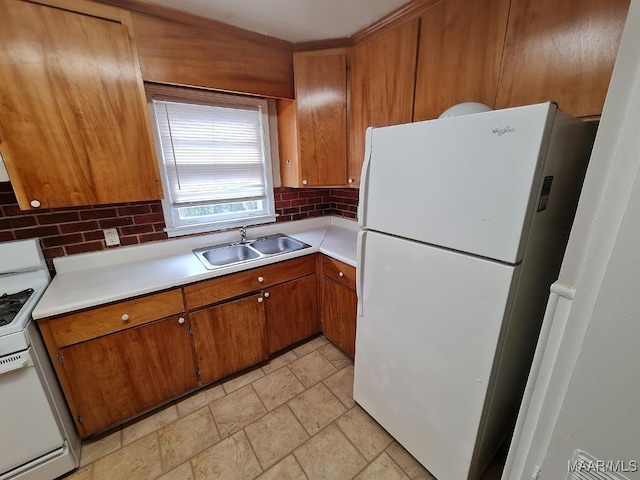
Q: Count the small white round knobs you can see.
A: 9